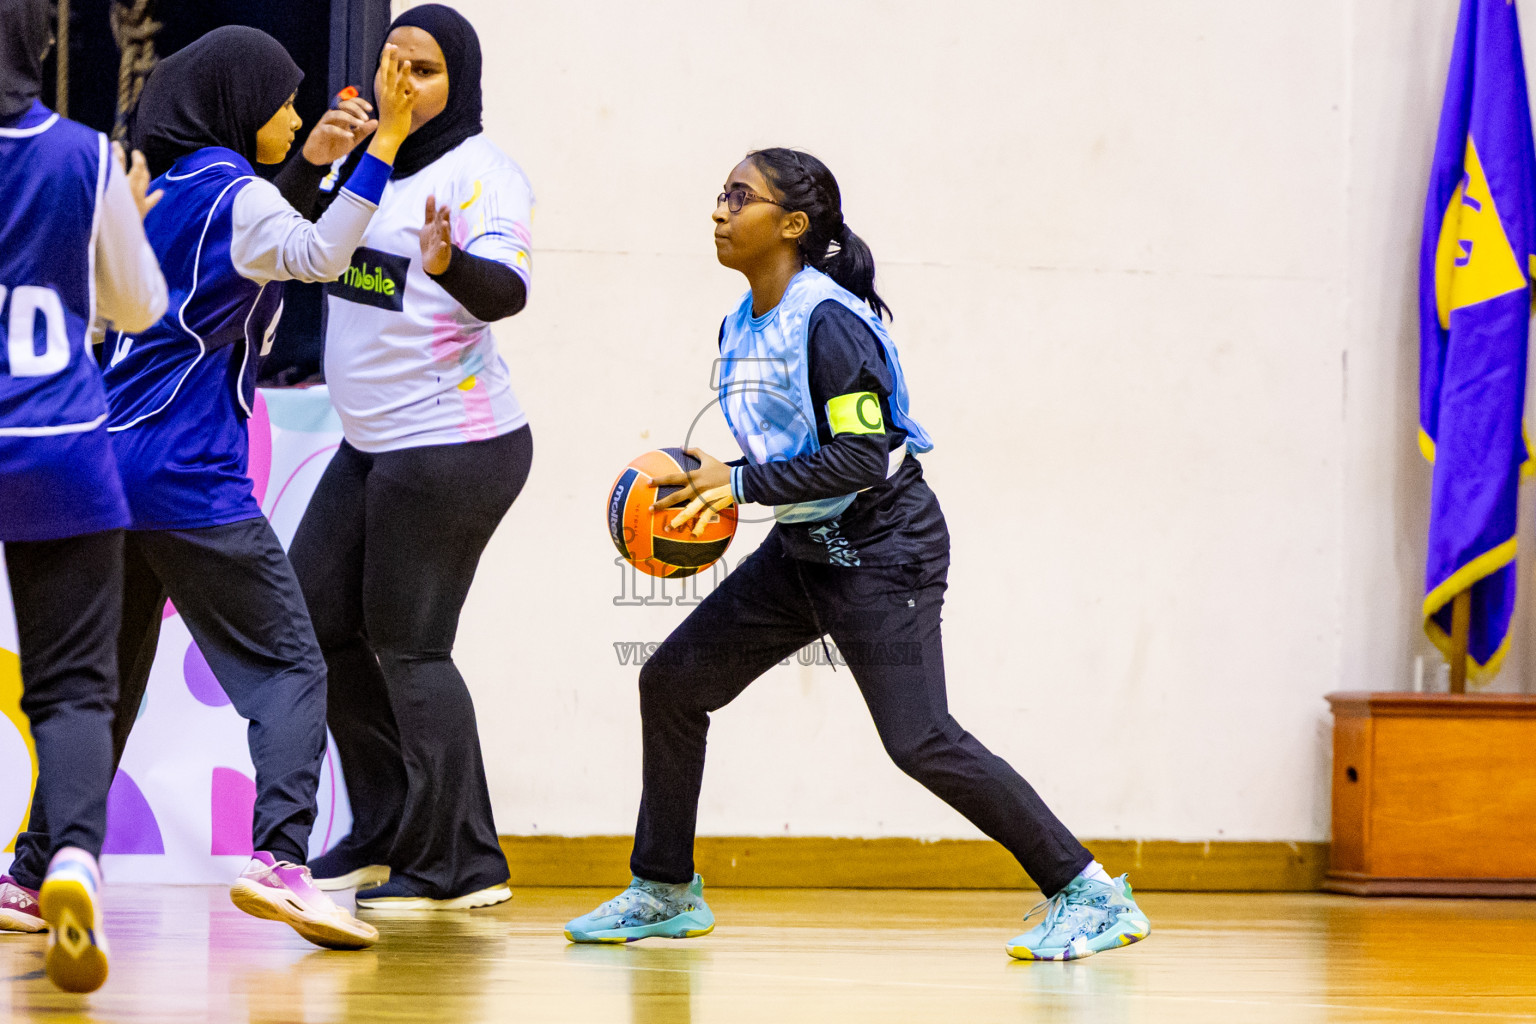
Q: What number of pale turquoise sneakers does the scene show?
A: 2